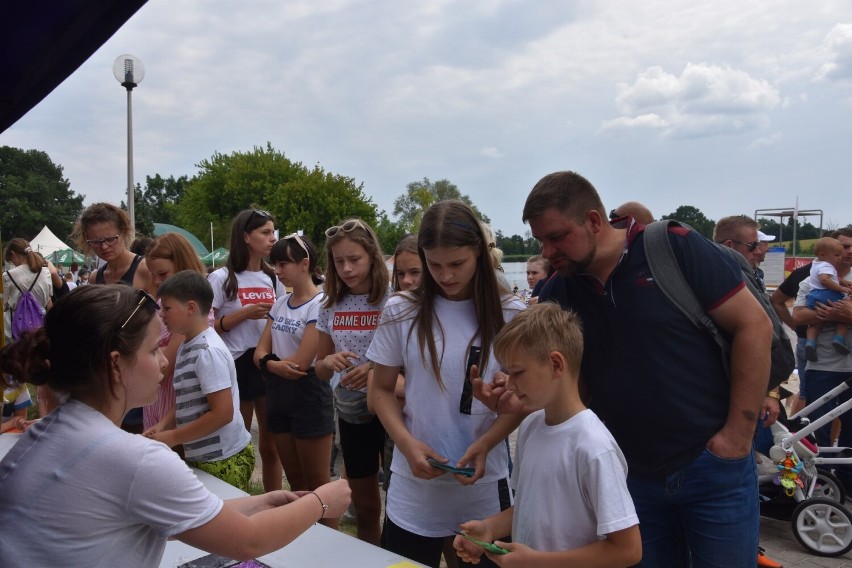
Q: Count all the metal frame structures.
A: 1